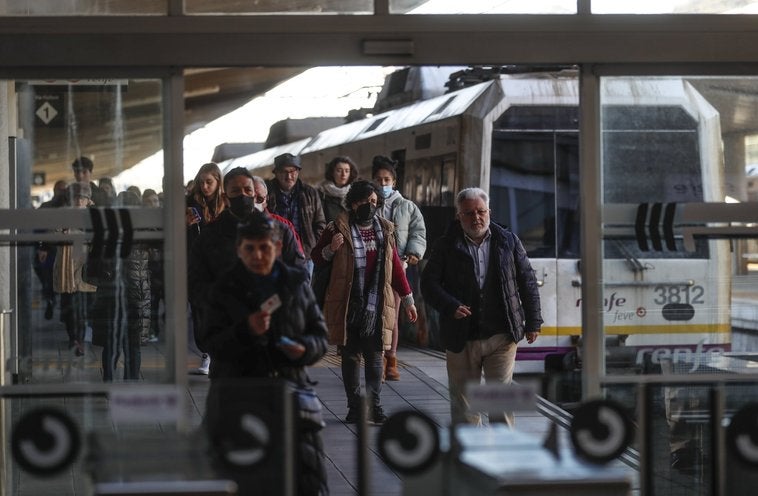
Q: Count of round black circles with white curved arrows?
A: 5